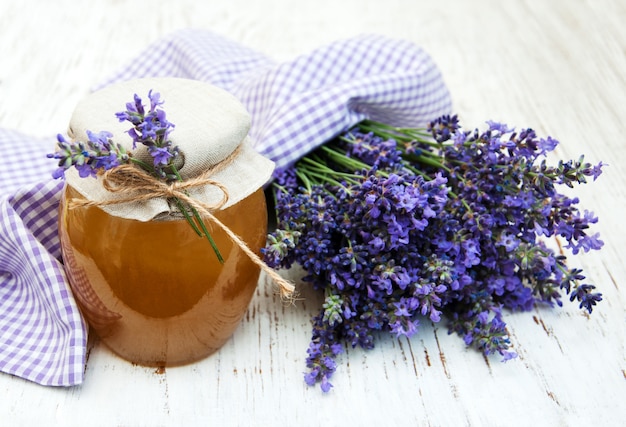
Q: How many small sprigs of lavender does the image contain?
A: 2